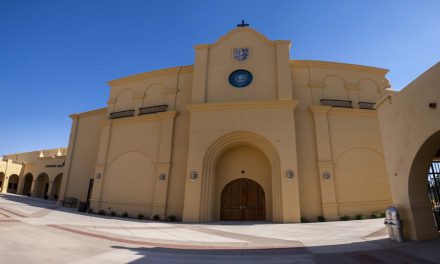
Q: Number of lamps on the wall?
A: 5